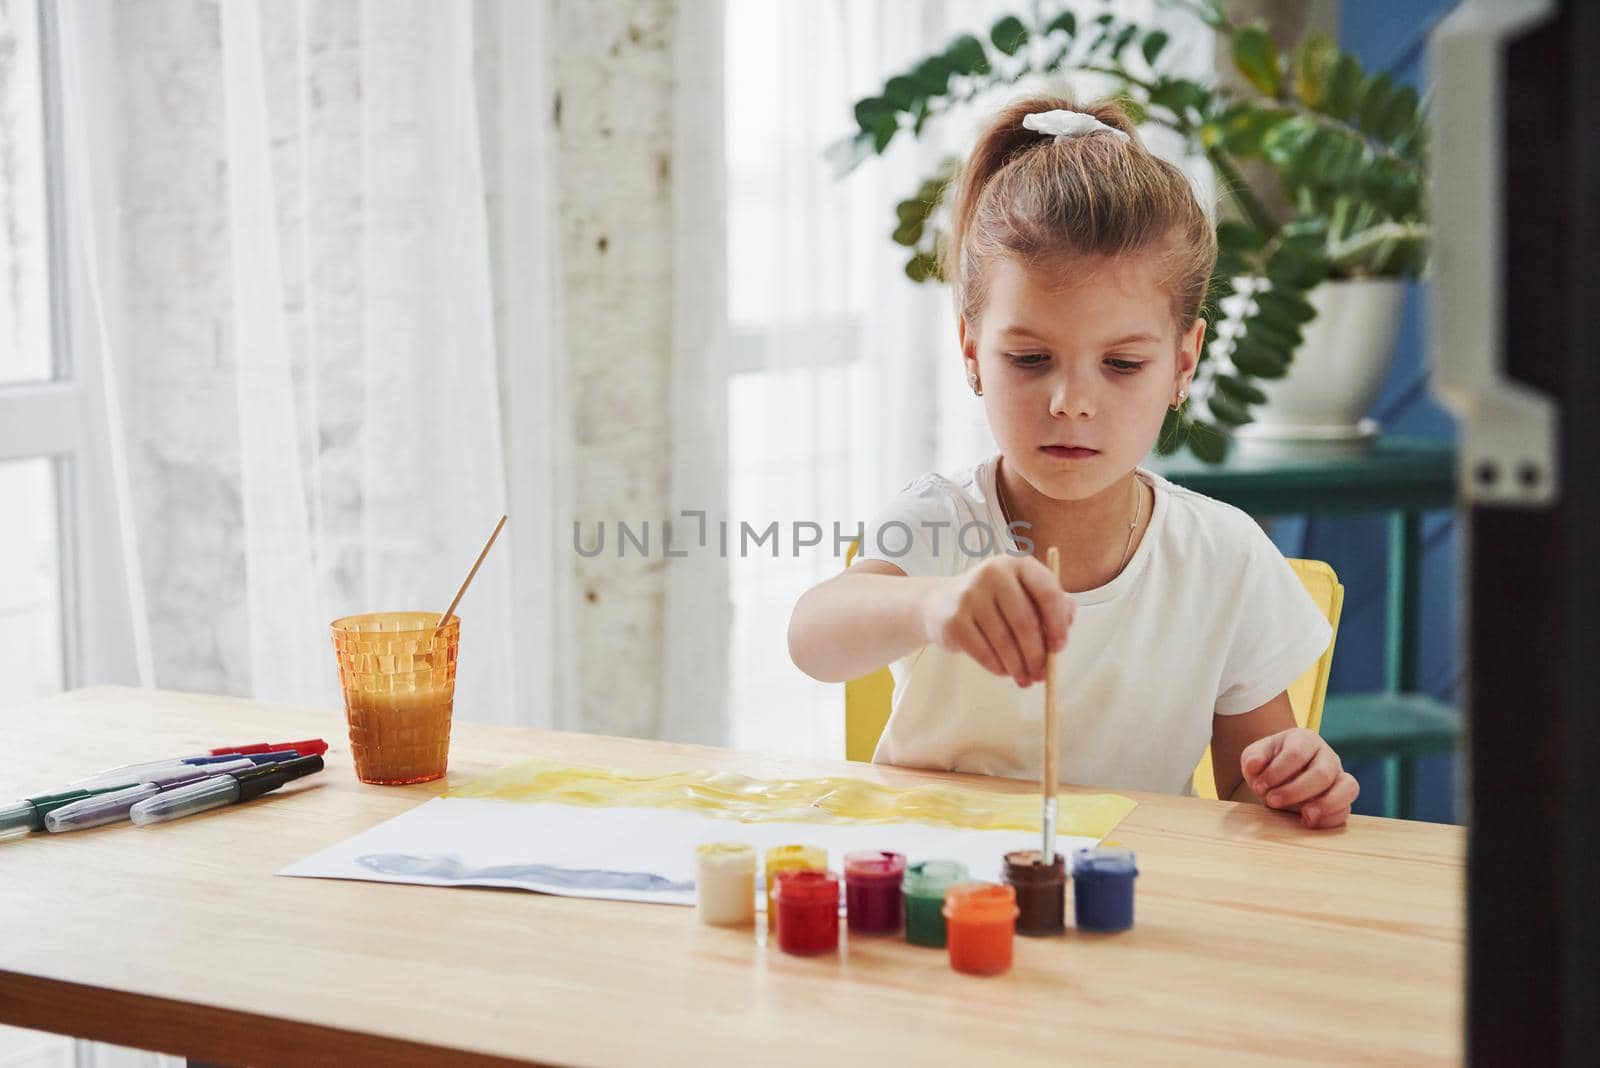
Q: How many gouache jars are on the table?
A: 8